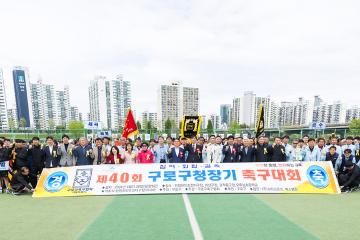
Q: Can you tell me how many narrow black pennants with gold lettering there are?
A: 1